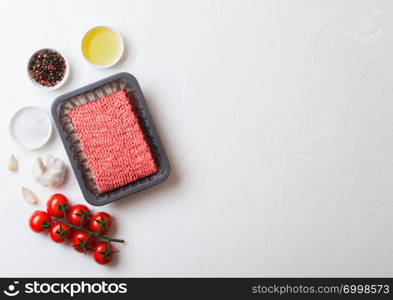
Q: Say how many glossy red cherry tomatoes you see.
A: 7